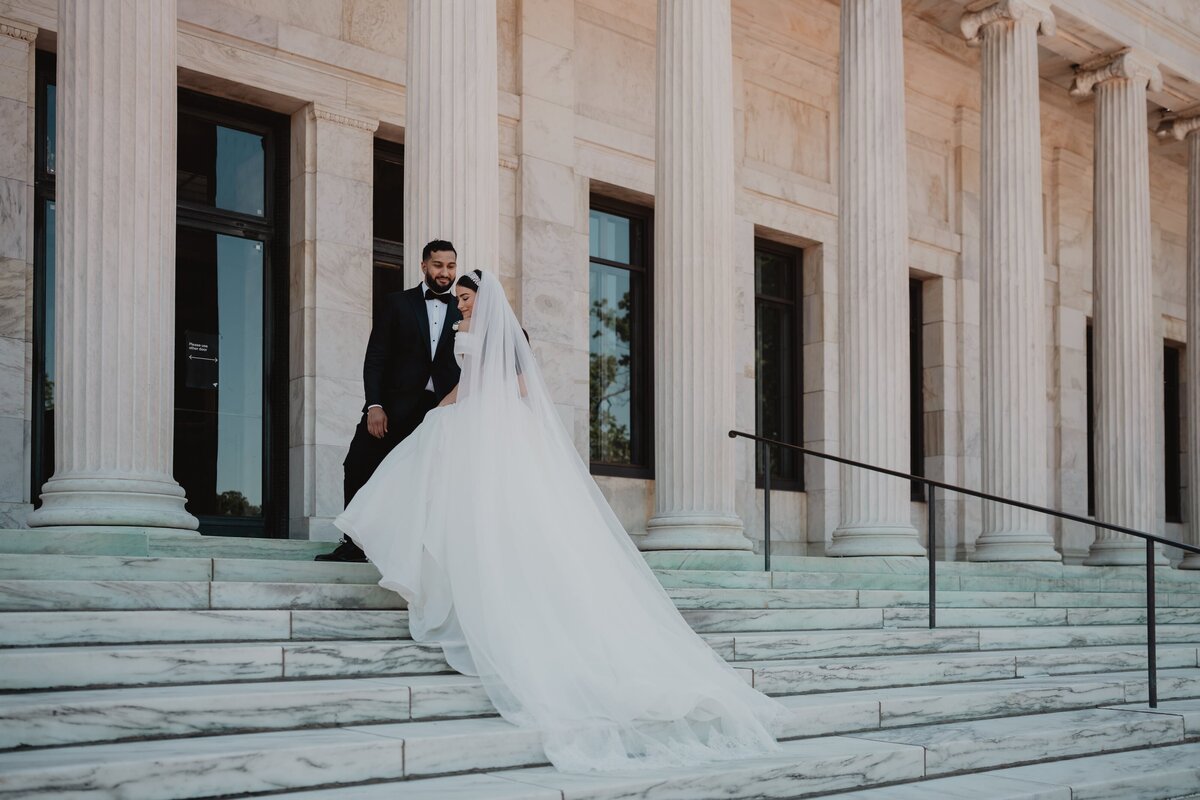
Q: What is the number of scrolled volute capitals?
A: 3